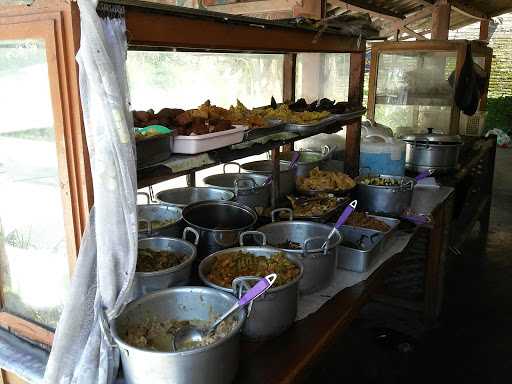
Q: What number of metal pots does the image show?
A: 12